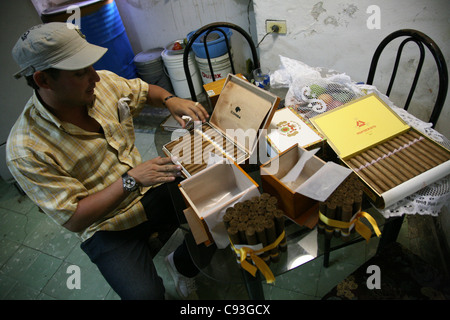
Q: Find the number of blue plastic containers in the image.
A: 2